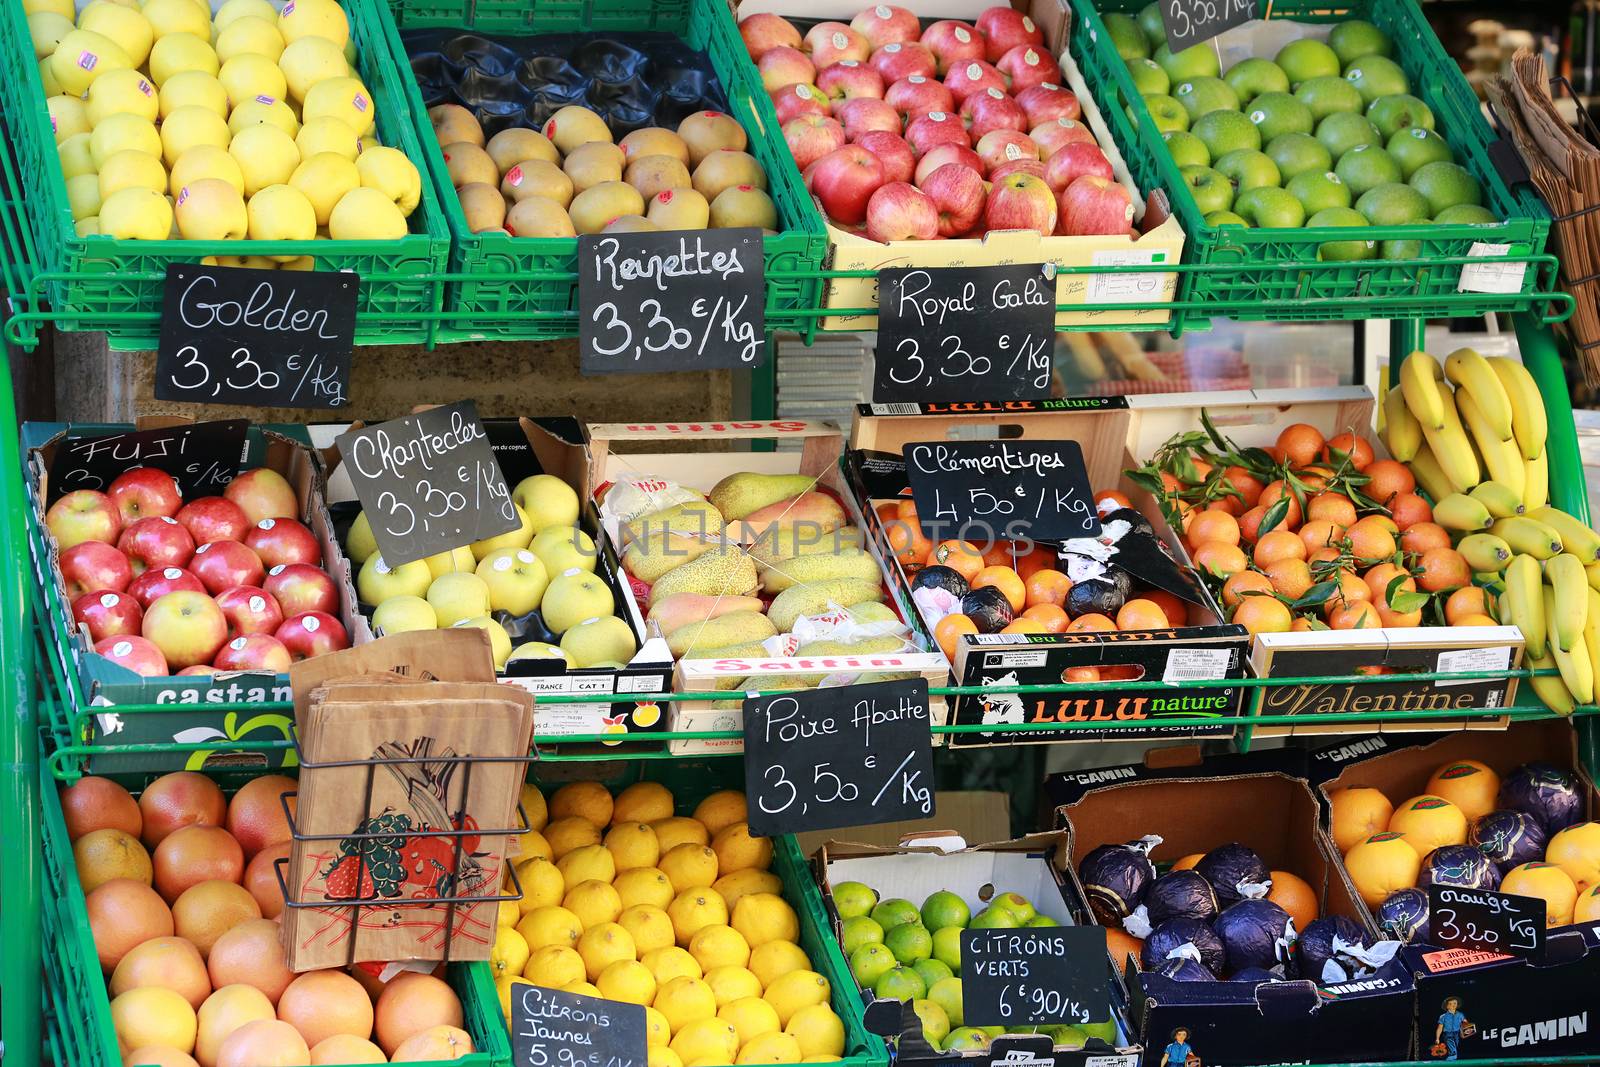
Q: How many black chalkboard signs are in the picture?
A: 11